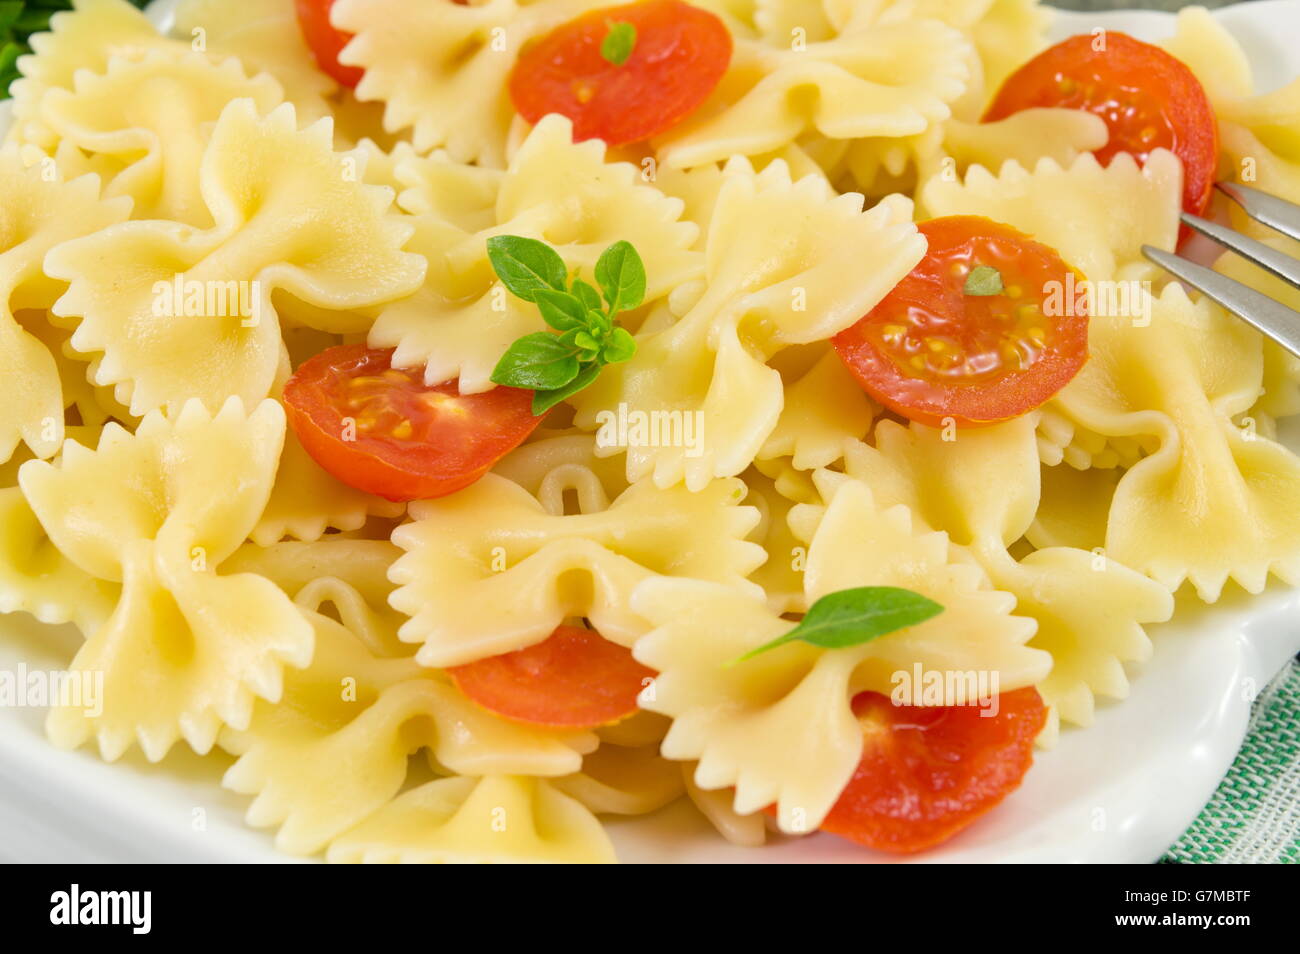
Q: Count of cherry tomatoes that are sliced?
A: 7